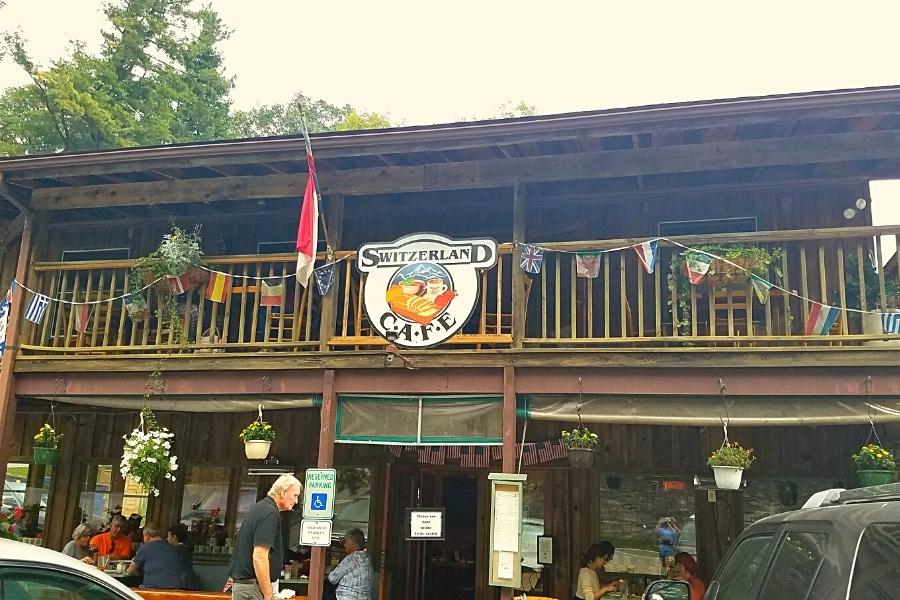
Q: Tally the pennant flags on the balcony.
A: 14